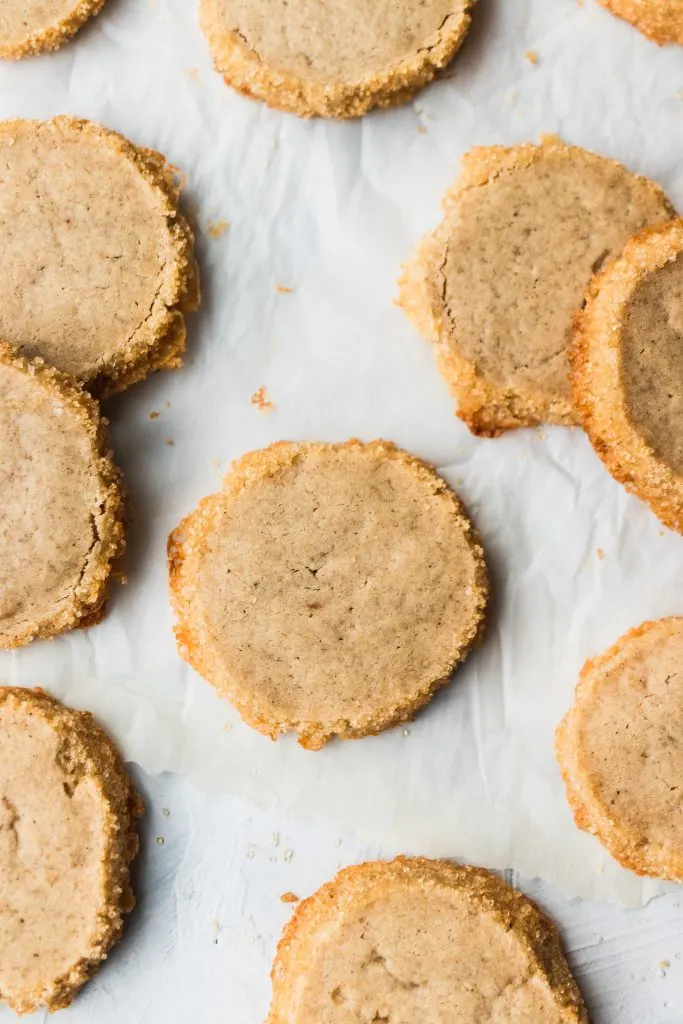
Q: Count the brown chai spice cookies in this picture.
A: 11